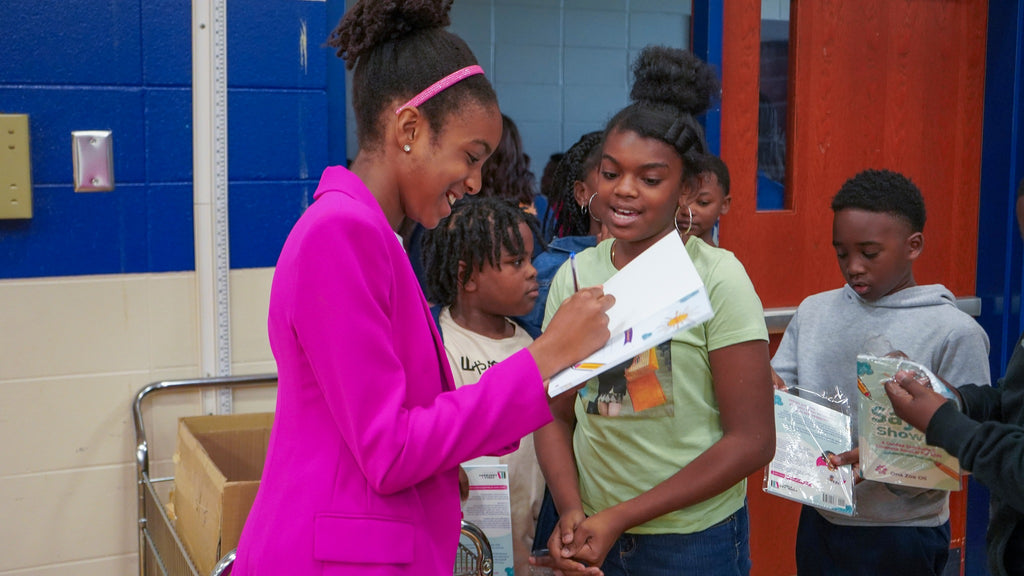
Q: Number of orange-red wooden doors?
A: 1